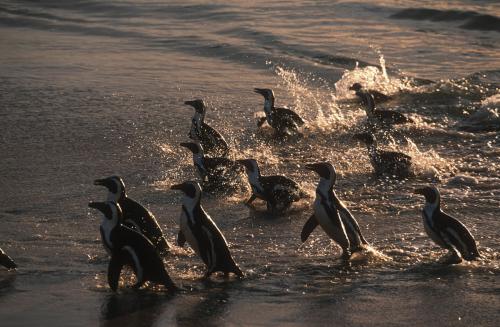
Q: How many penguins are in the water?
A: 13